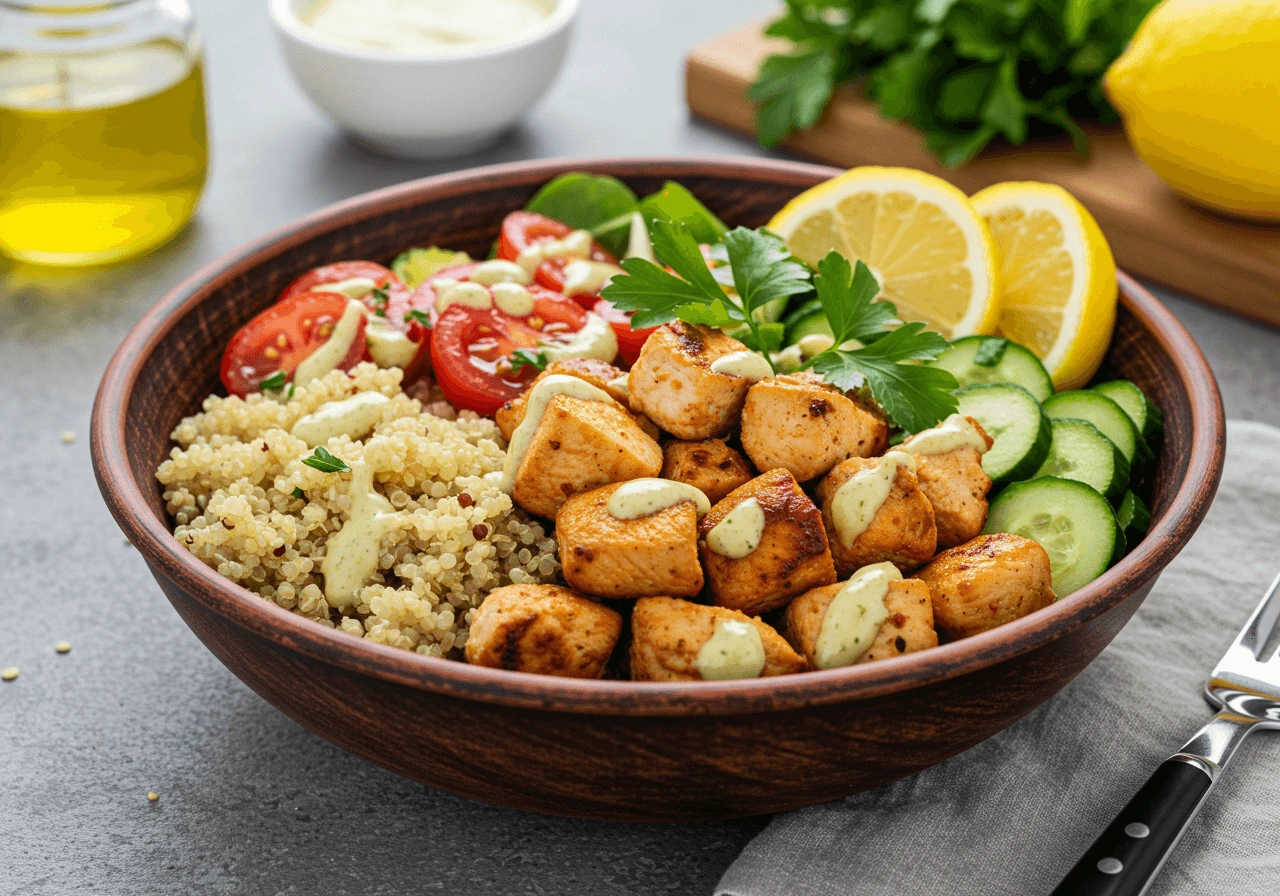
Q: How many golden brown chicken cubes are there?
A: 13